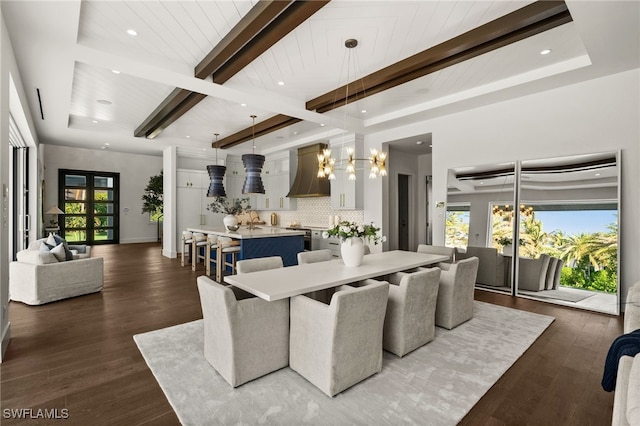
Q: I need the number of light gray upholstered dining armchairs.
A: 8